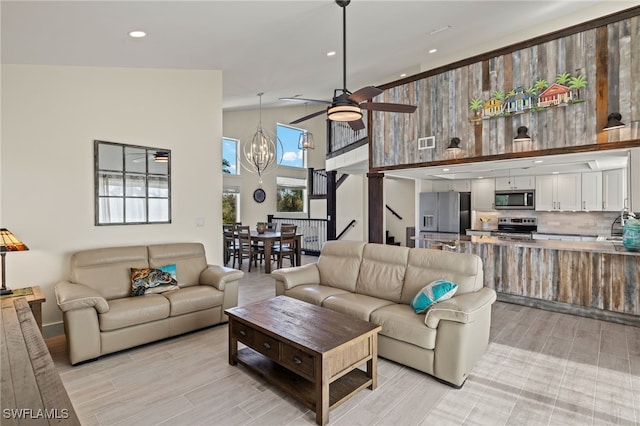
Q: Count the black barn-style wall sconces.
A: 3